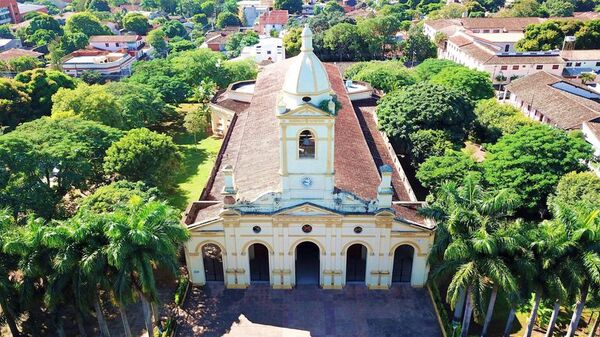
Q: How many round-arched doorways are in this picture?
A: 5